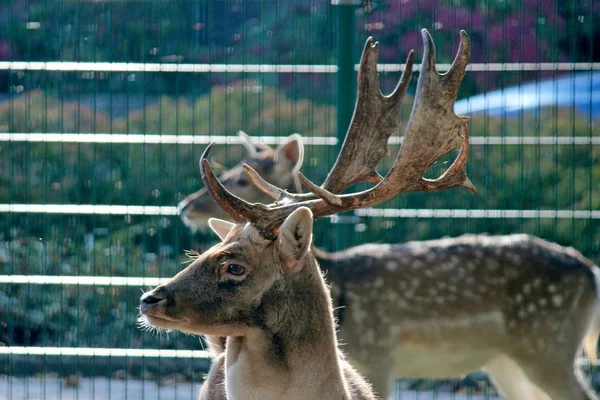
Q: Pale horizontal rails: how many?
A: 5